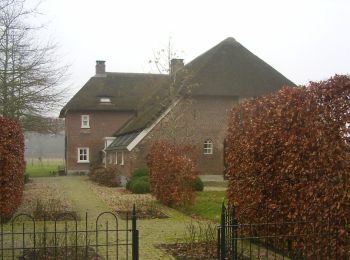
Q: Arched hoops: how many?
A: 3